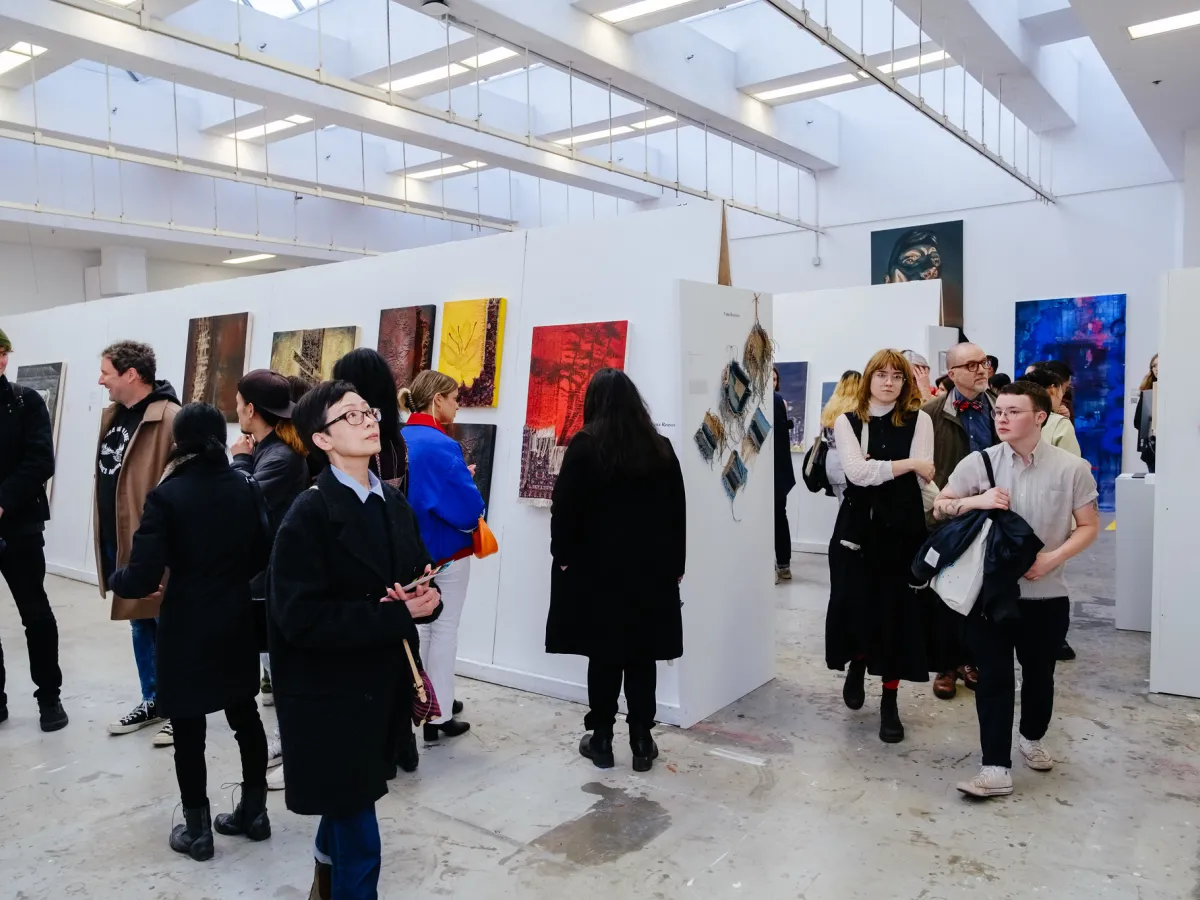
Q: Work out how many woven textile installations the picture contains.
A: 5